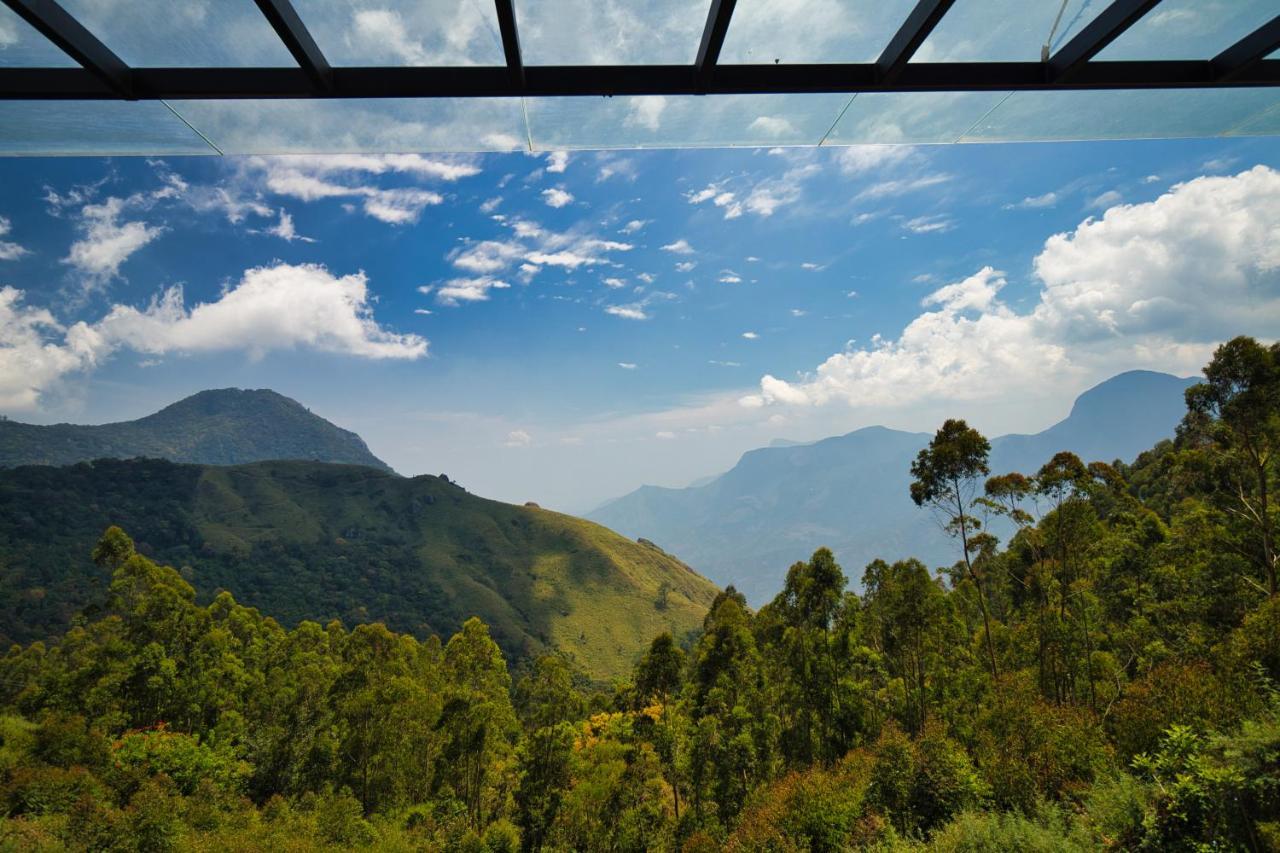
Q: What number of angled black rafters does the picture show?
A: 7